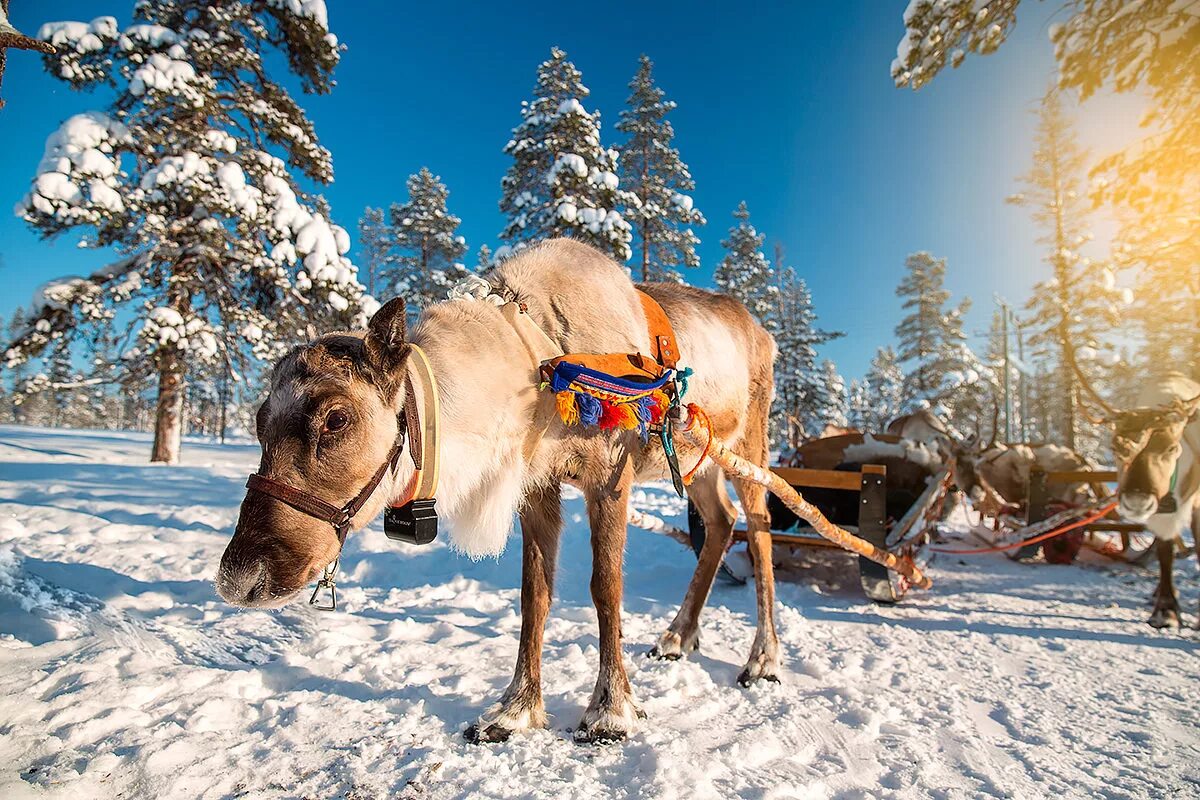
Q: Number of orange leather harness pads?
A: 2